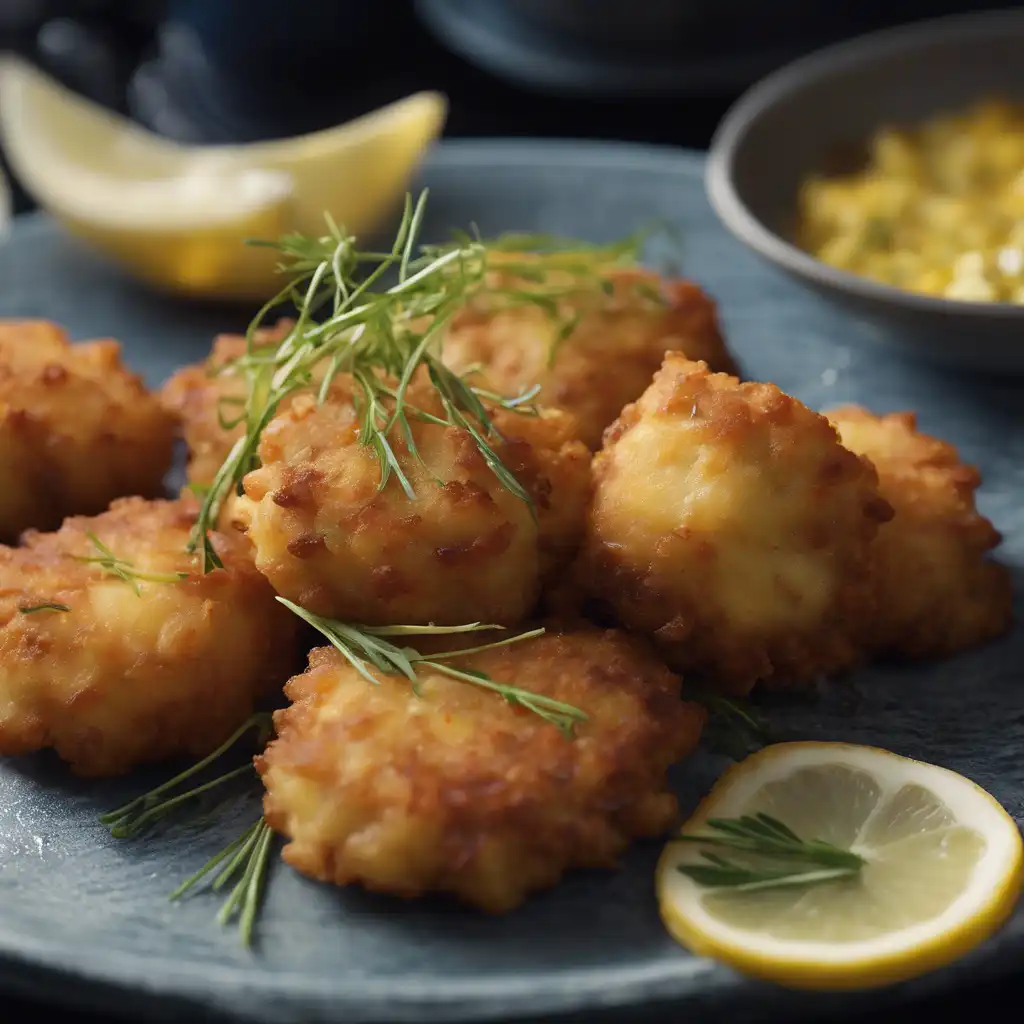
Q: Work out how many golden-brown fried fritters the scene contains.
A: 8